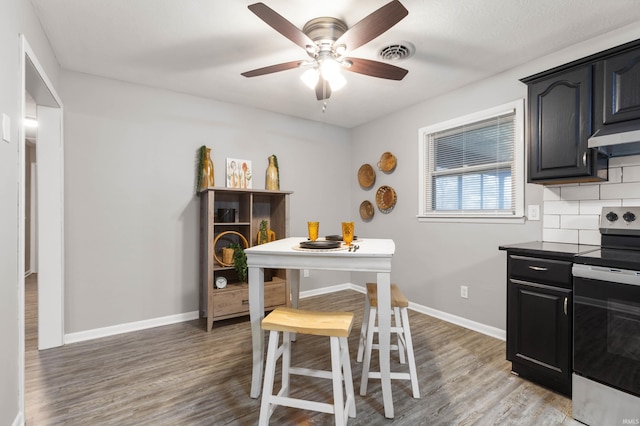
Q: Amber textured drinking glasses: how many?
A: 2